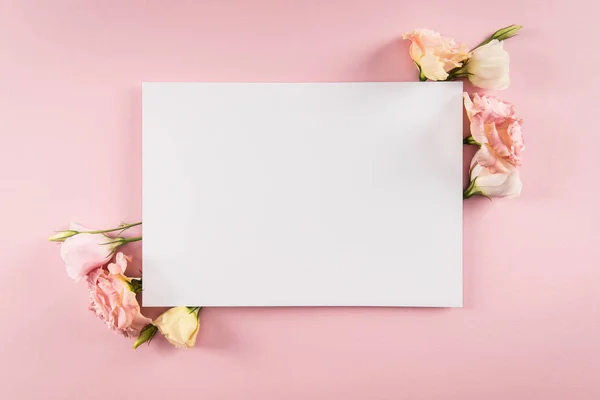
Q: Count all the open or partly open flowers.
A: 7